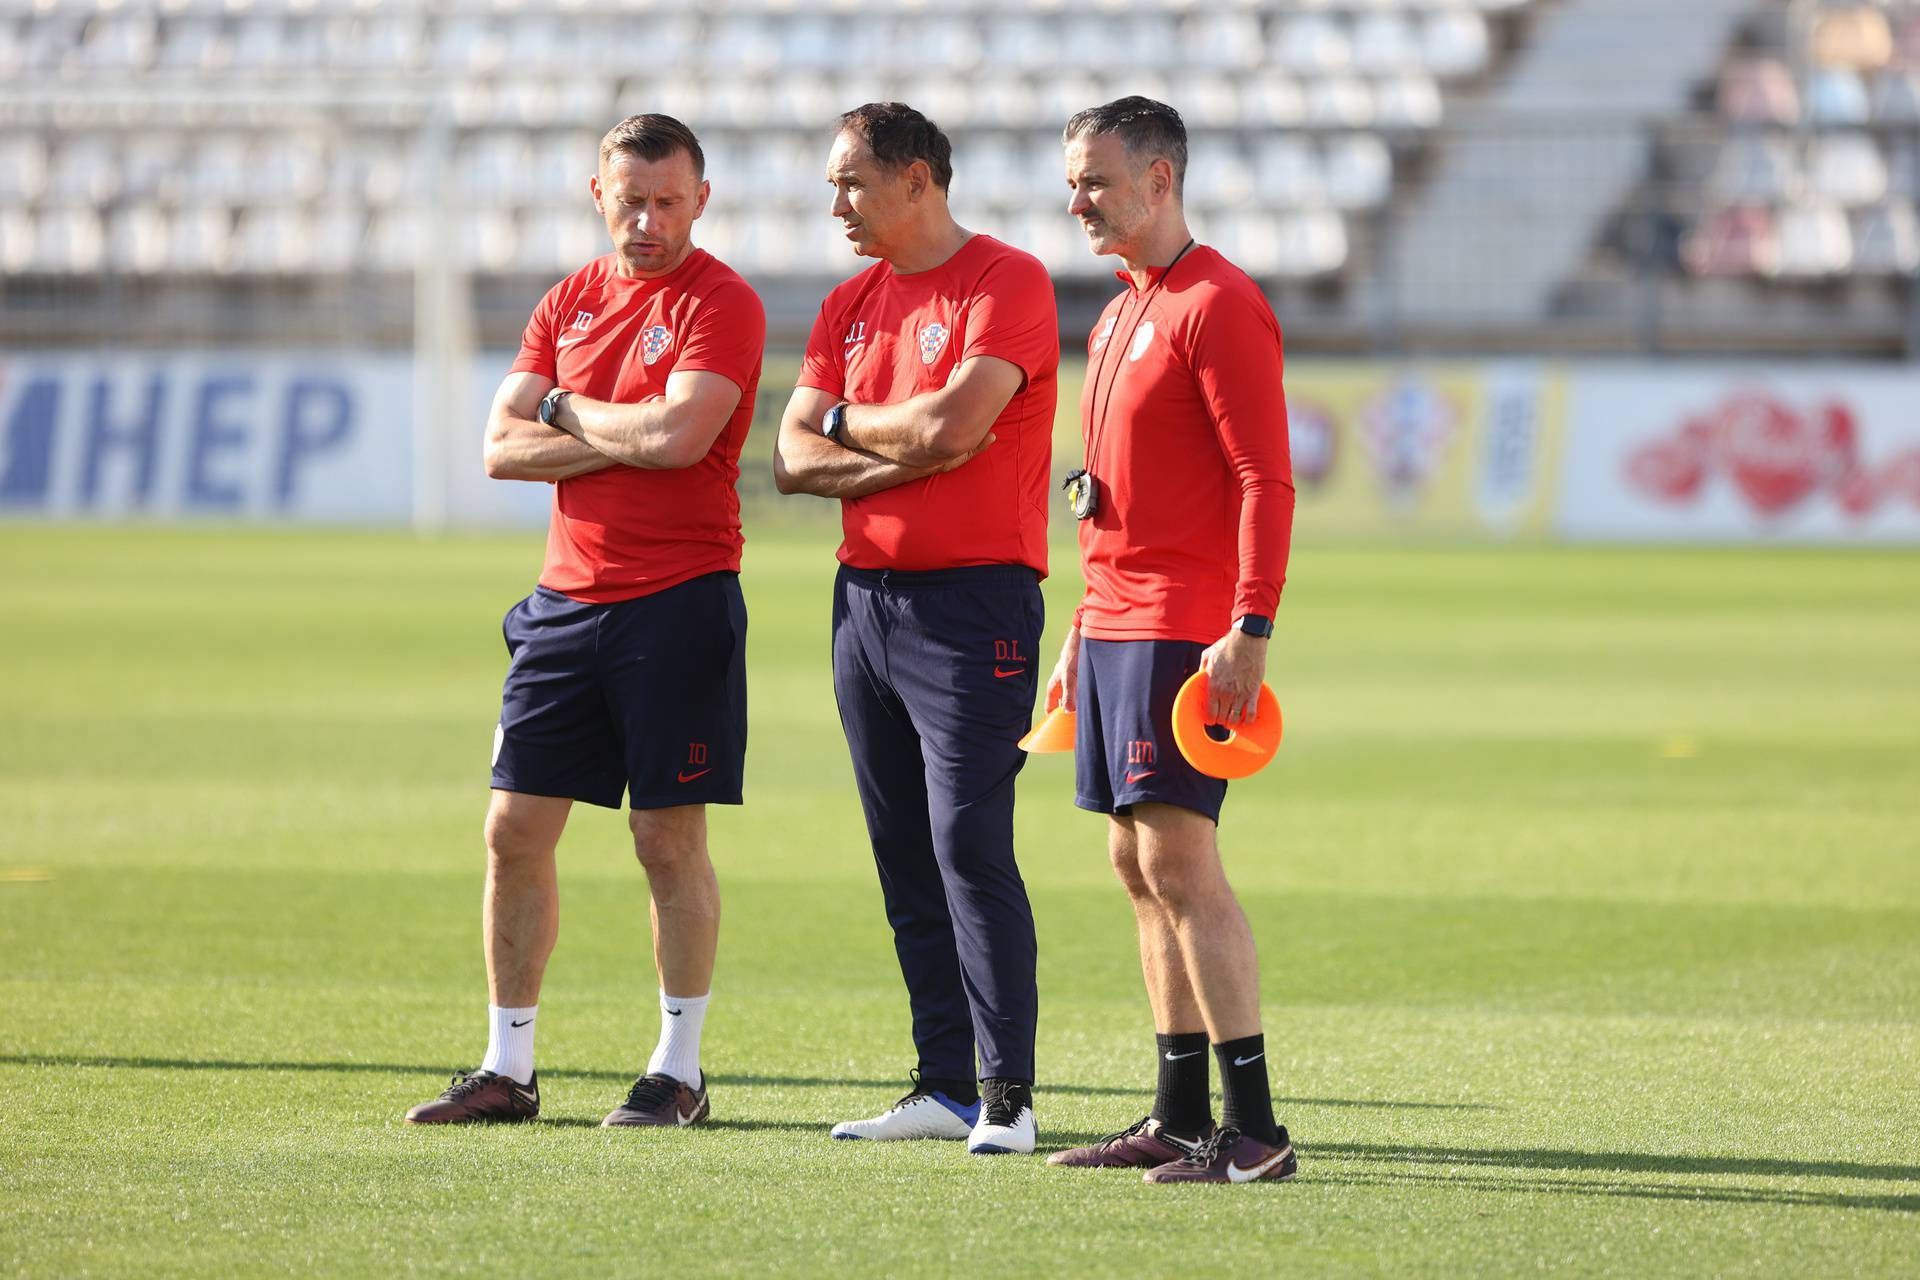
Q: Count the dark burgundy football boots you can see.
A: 4